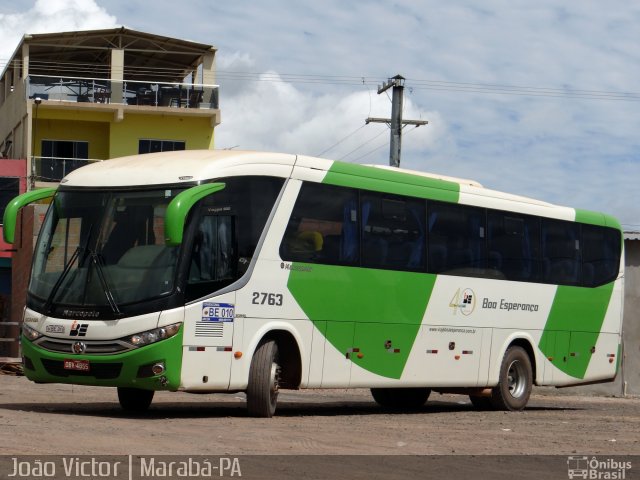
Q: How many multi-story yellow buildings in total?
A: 1